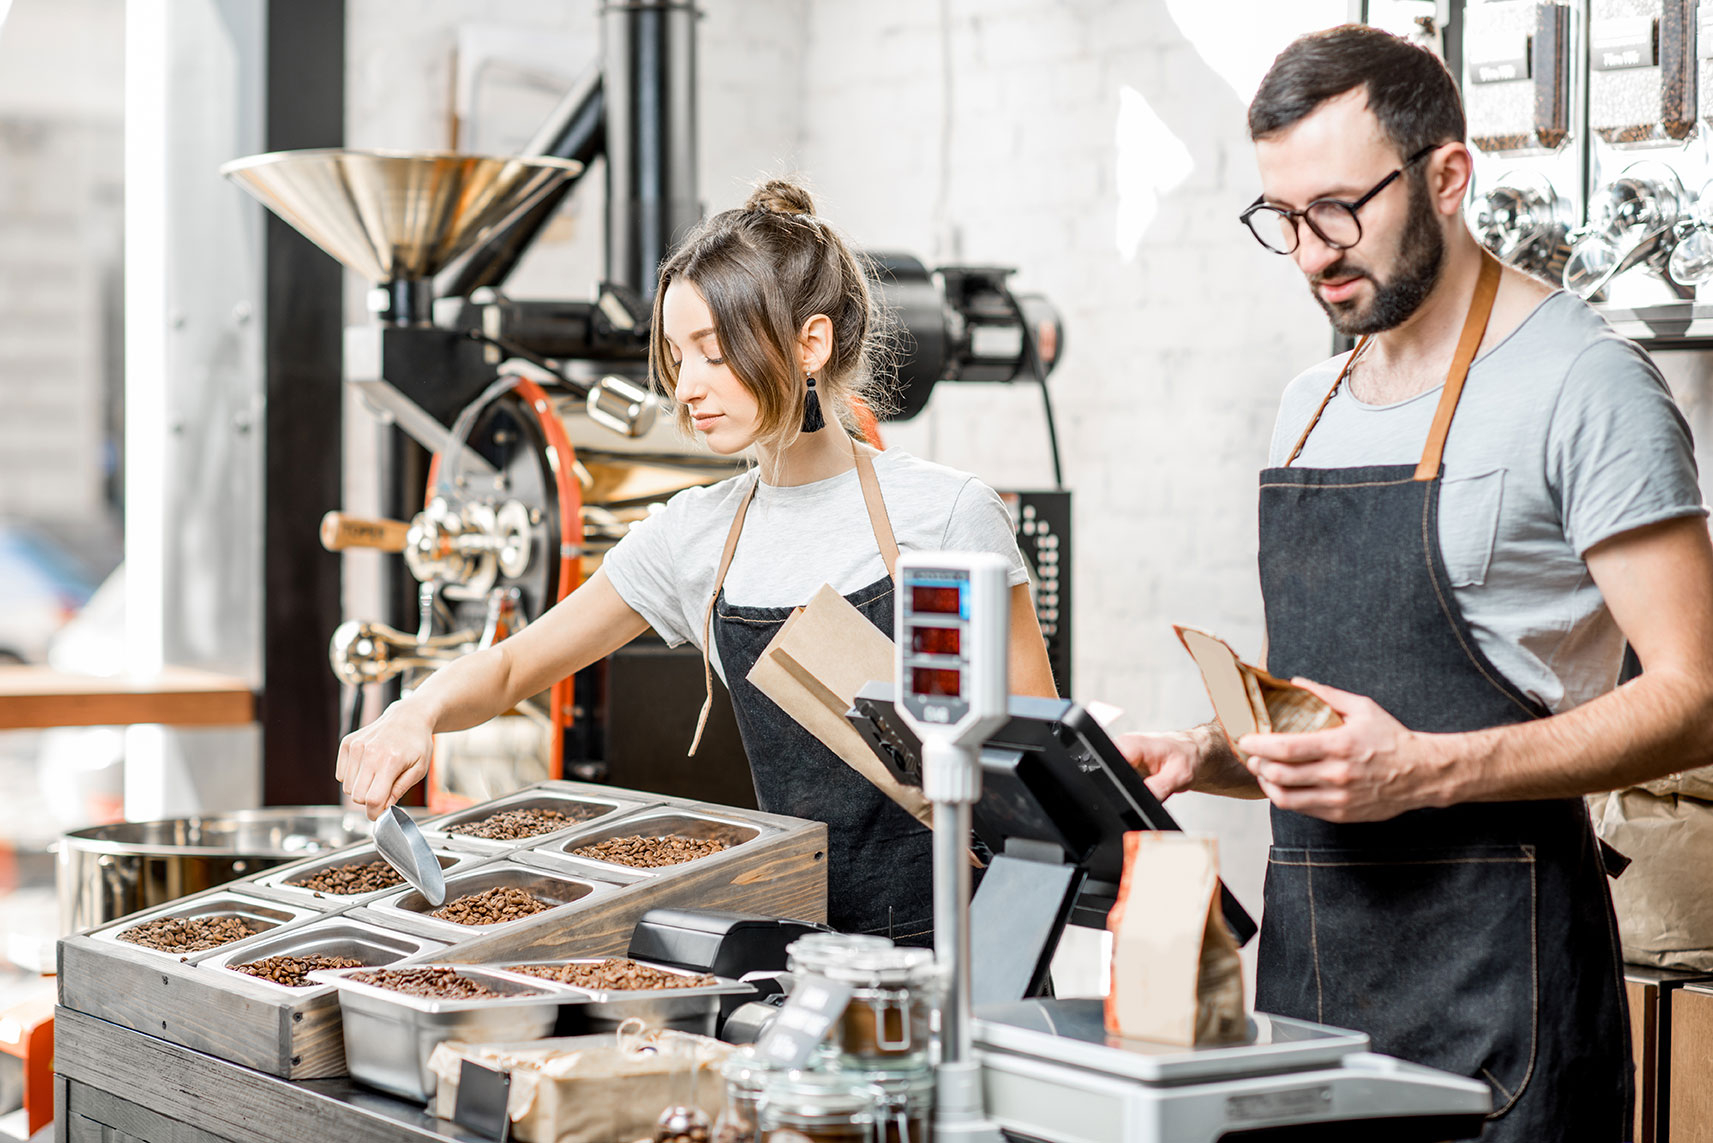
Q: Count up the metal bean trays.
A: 8